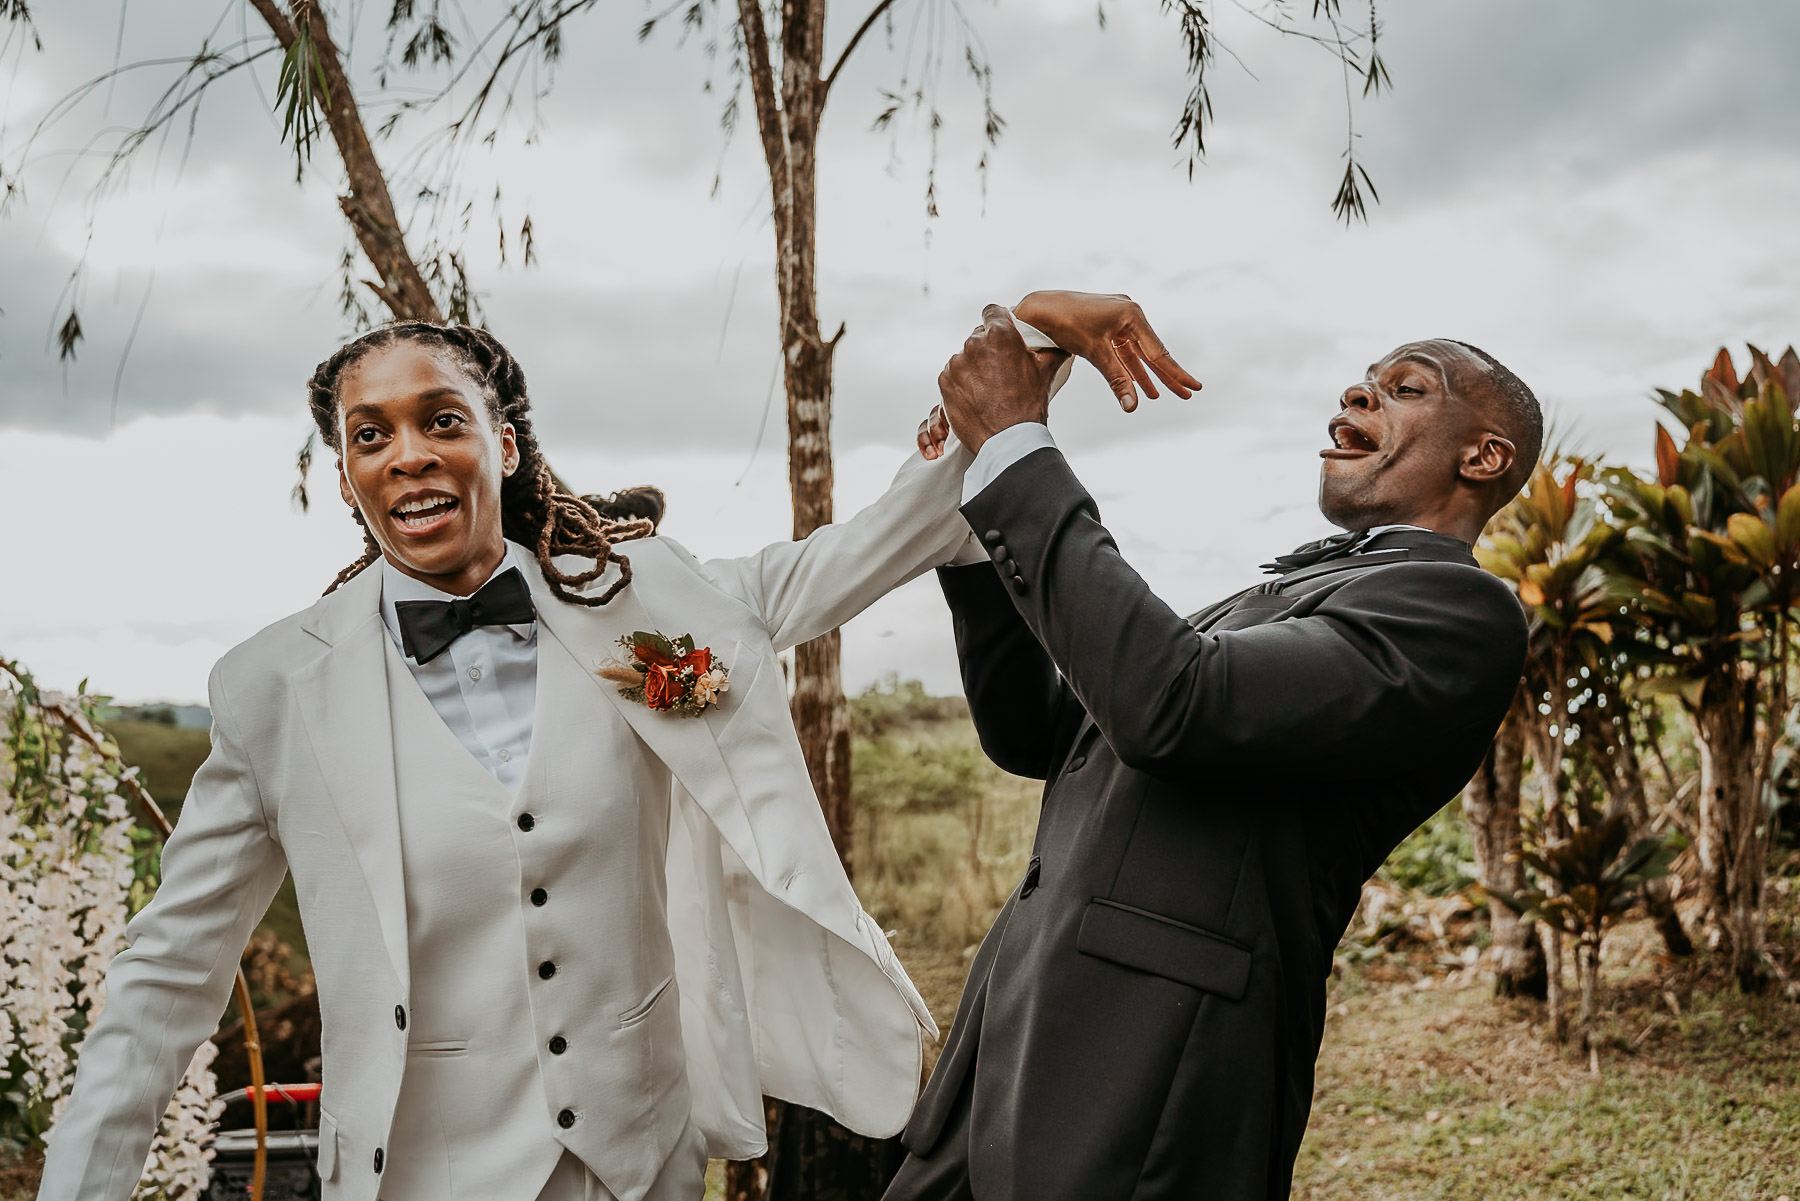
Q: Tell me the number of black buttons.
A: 13